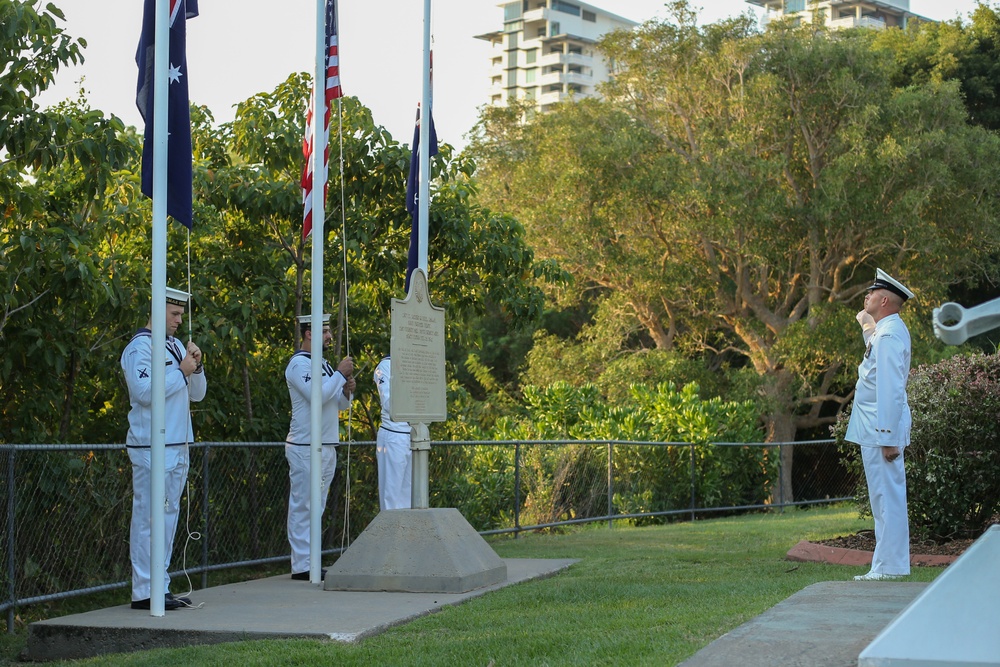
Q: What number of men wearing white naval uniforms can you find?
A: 4